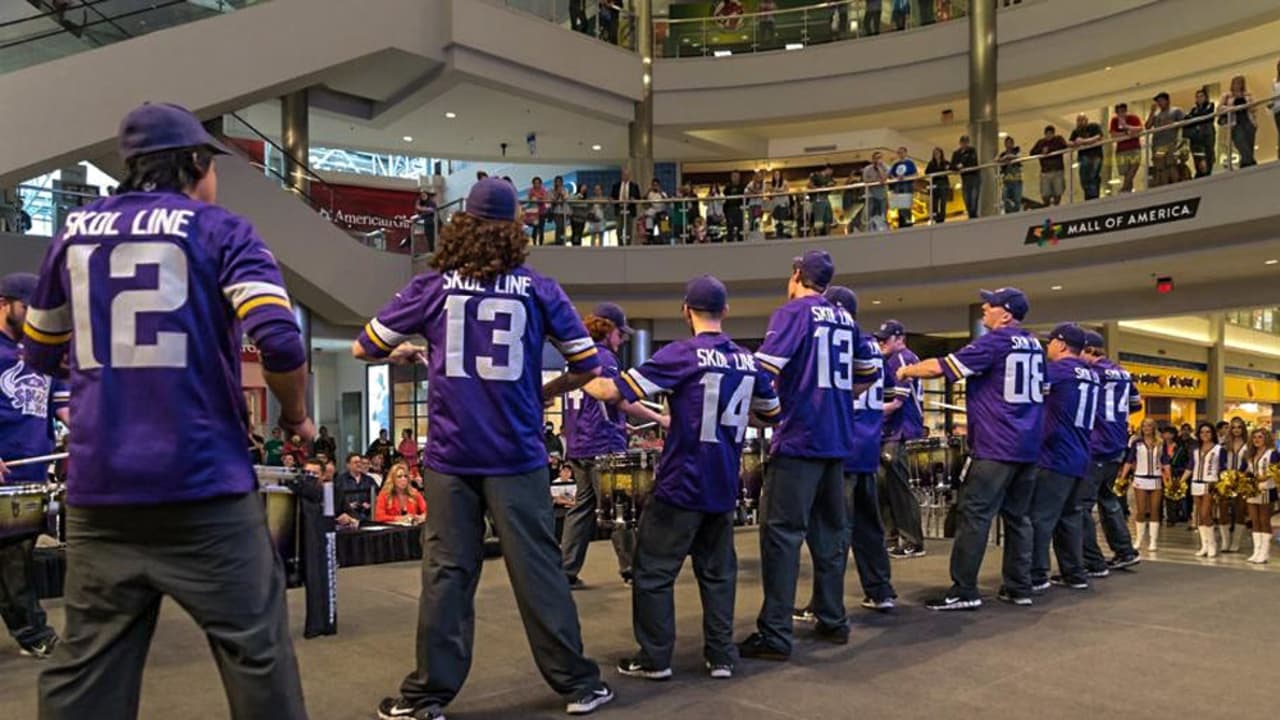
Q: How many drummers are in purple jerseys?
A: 11